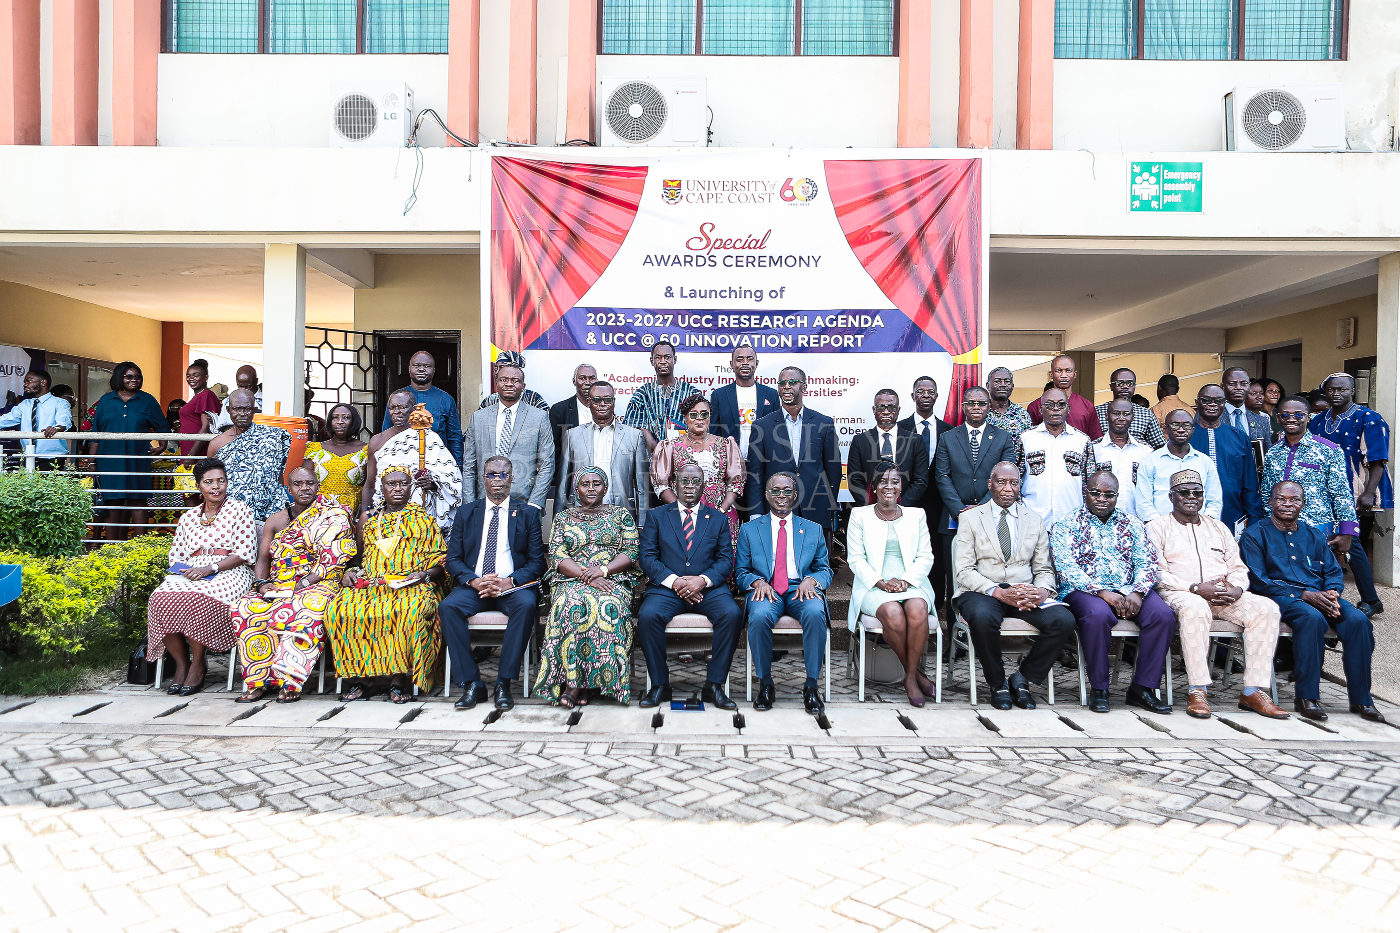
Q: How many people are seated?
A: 12